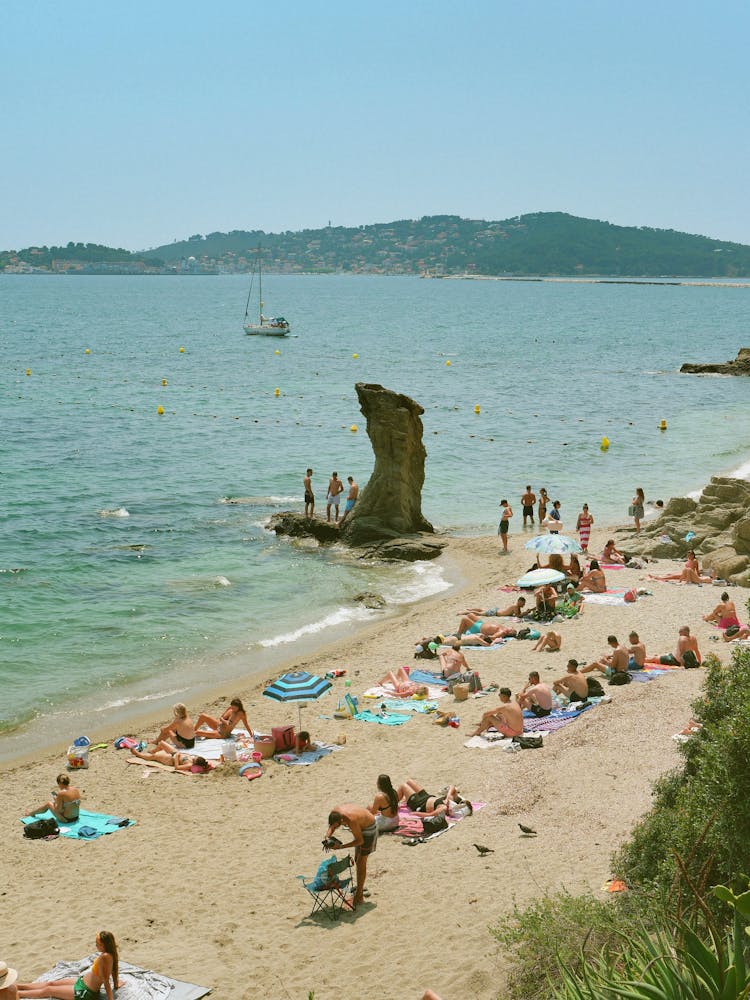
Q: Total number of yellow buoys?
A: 13